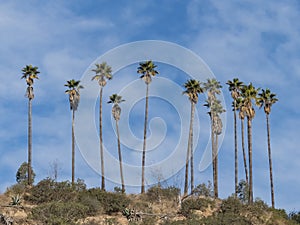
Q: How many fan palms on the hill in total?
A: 13